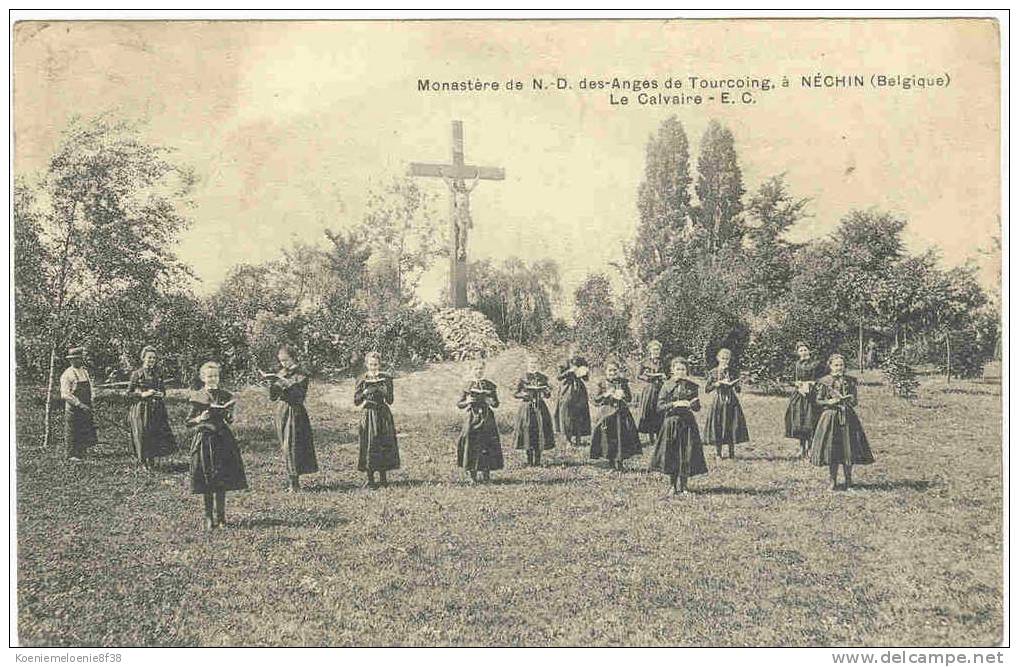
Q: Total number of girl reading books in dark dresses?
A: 13